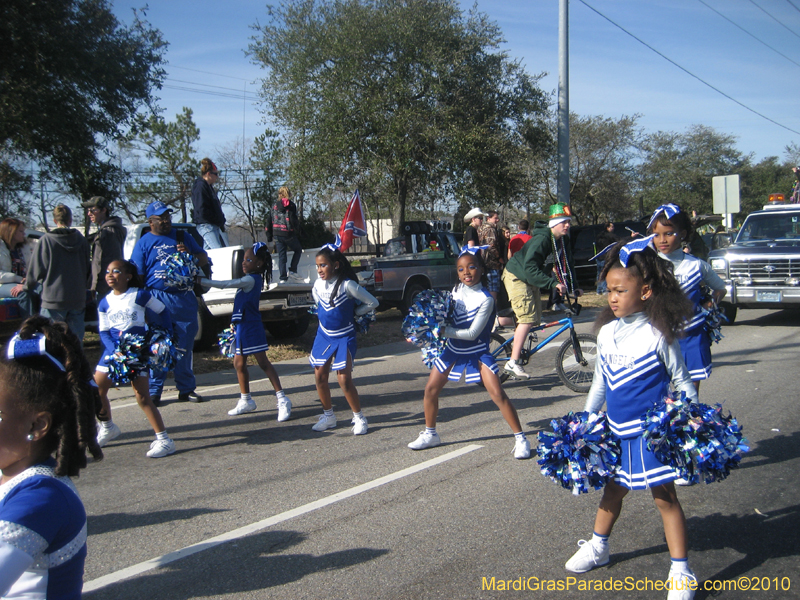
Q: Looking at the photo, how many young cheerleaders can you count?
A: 7